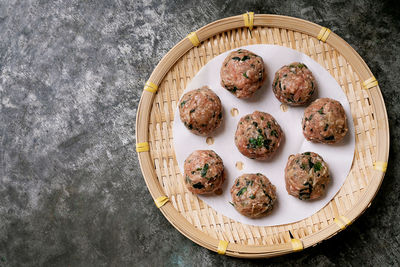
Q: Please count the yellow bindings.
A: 11